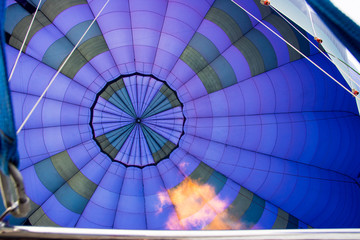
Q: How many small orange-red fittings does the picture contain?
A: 3